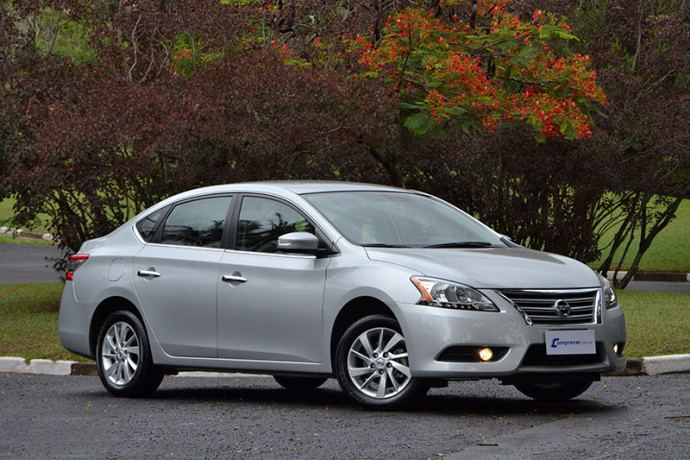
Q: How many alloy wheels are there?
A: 2